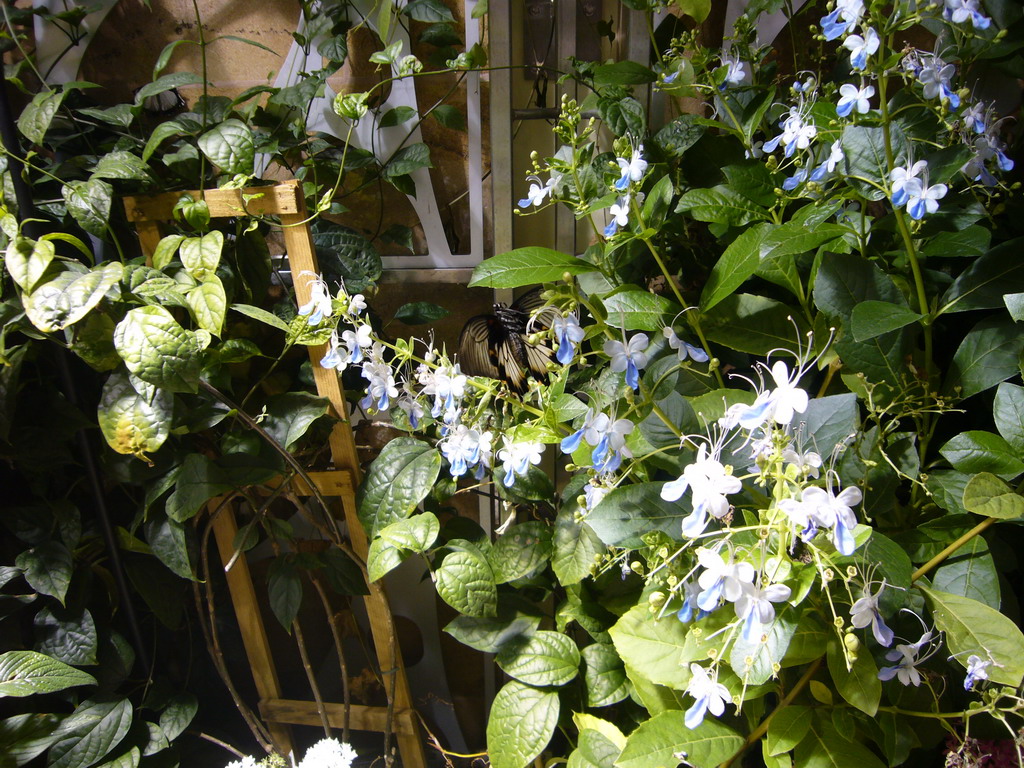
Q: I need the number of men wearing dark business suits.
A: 0